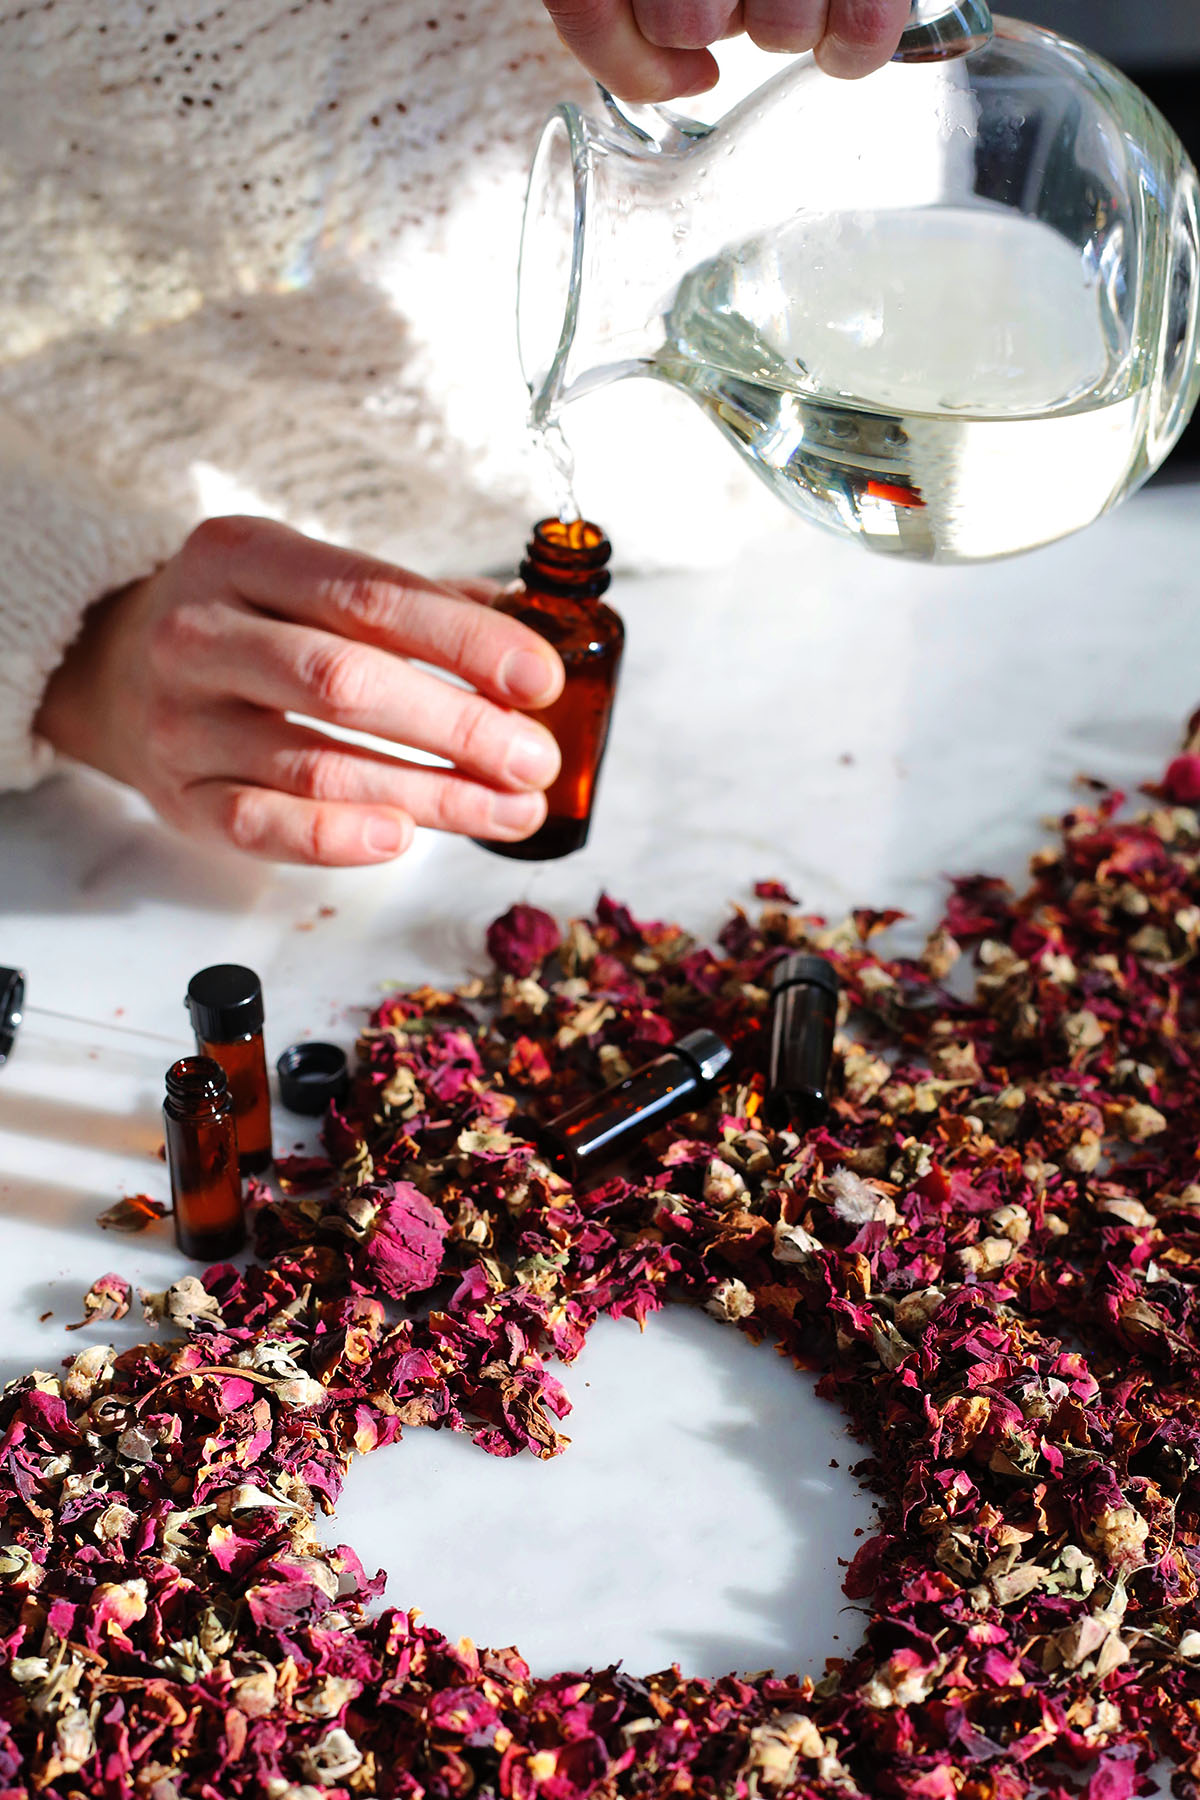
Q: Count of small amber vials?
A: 4